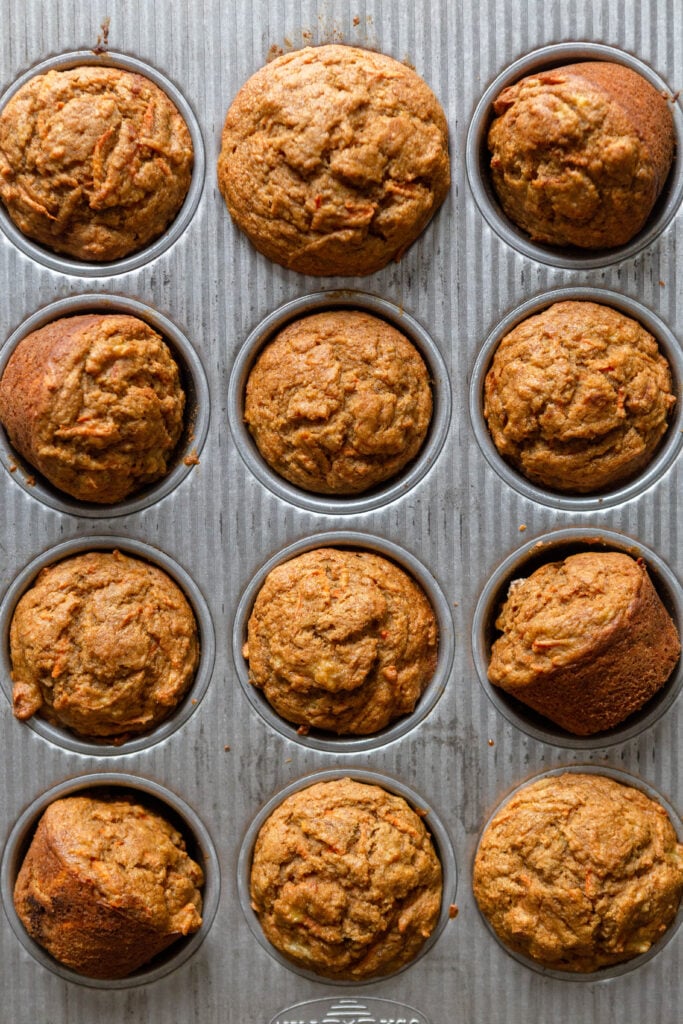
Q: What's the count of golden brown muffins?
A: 12